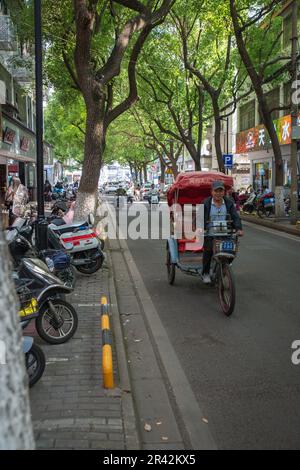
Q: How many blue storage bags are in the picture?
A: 1